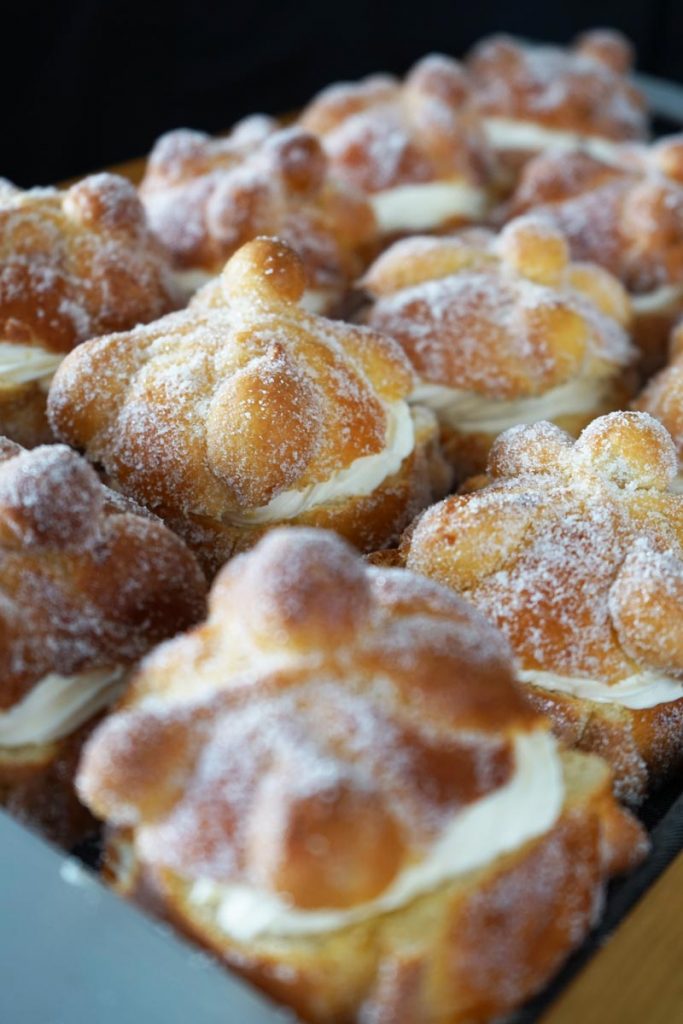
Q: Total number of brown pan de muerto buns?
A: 11